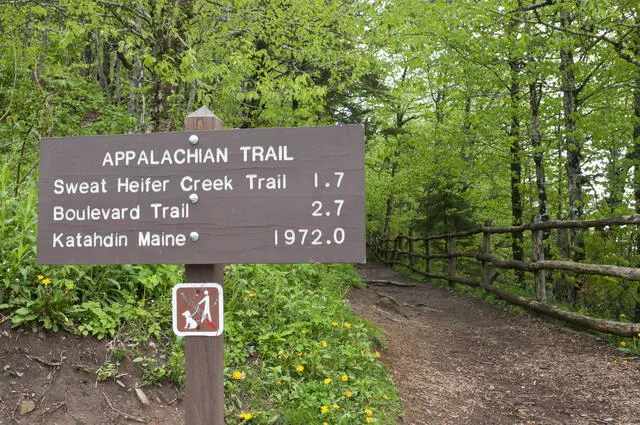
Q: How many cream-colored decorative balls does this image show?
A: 0